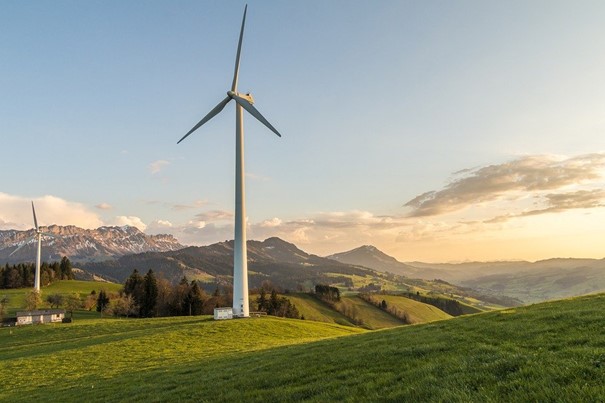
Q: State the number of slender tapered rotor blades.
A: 6